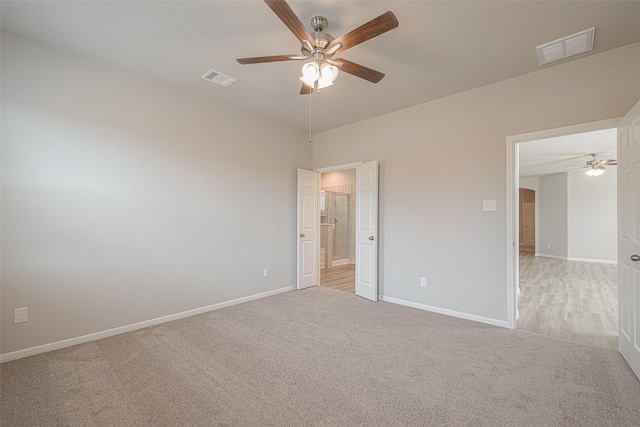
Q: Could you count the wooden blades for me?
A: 5